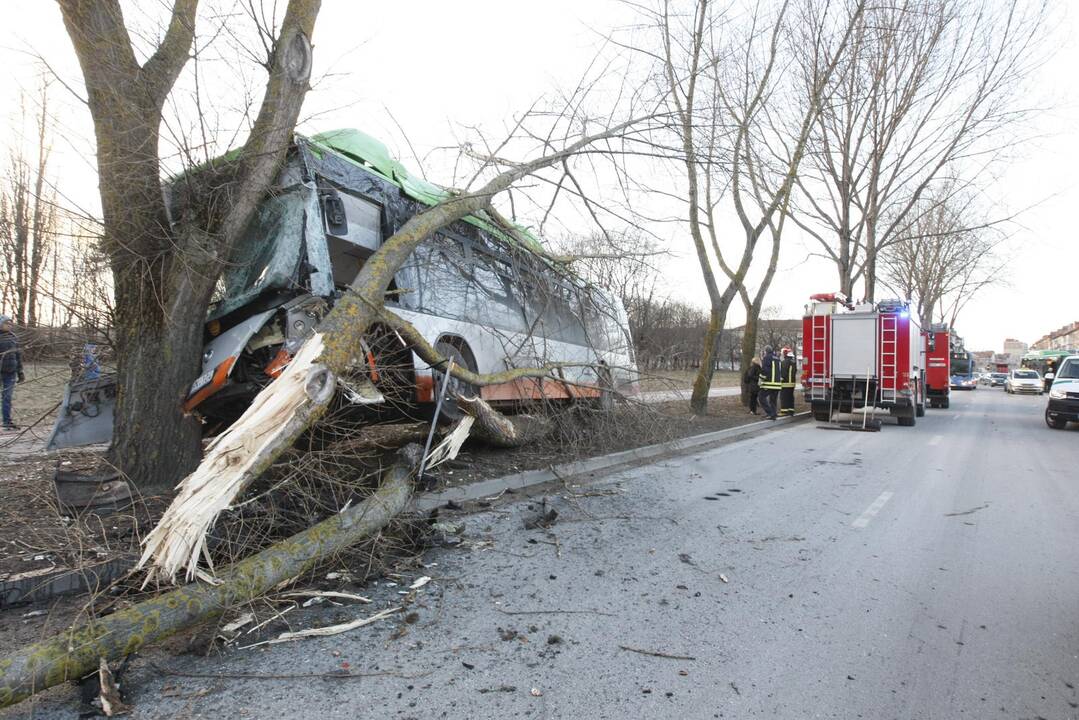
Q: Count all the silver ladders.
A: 2